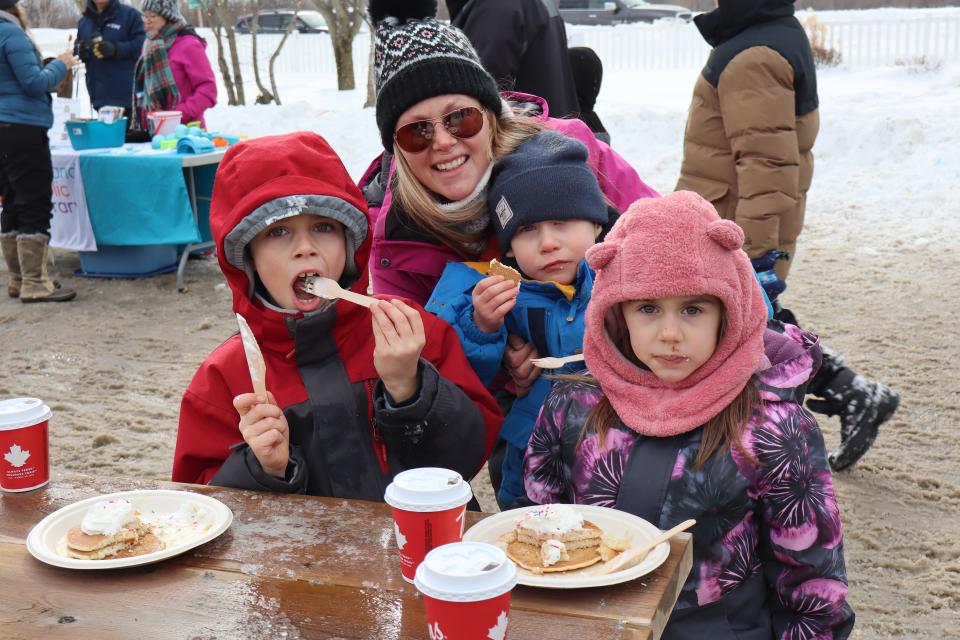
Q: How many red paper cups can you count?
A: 3